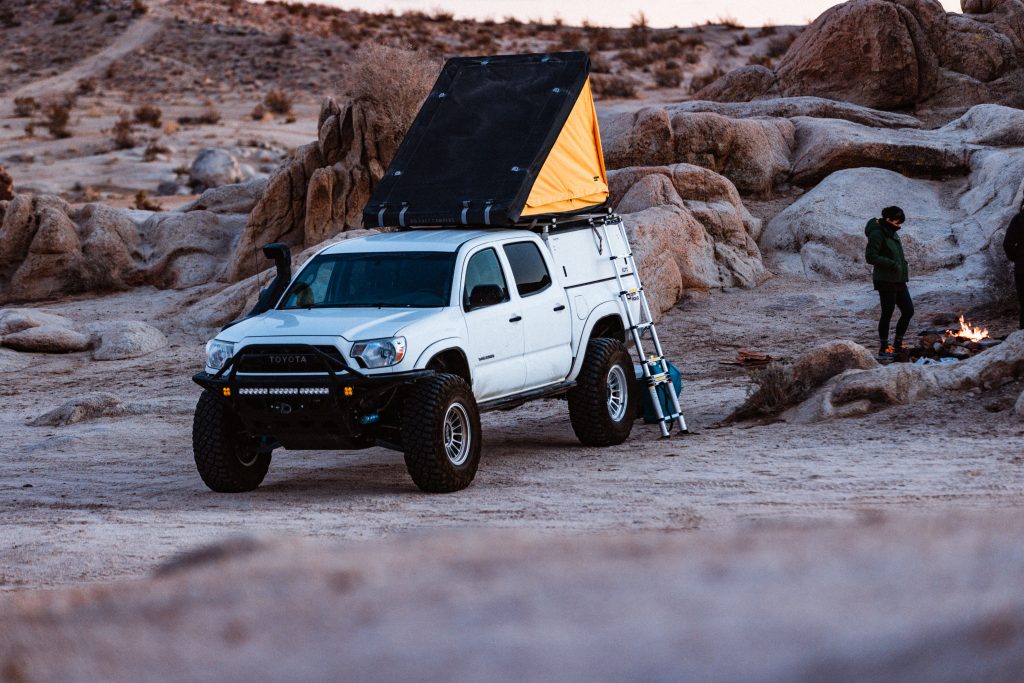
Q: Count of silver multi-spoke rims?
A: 2